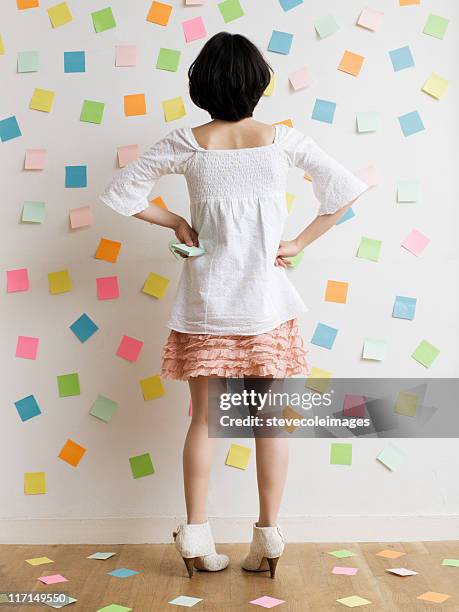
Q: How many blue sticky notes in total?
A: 14